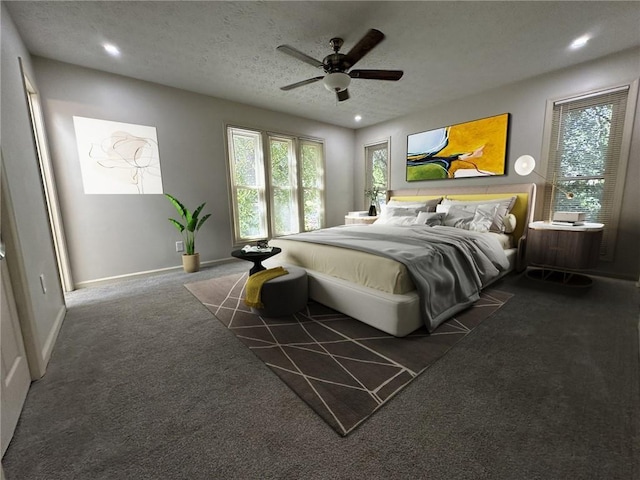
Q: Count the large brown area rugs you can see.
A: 1